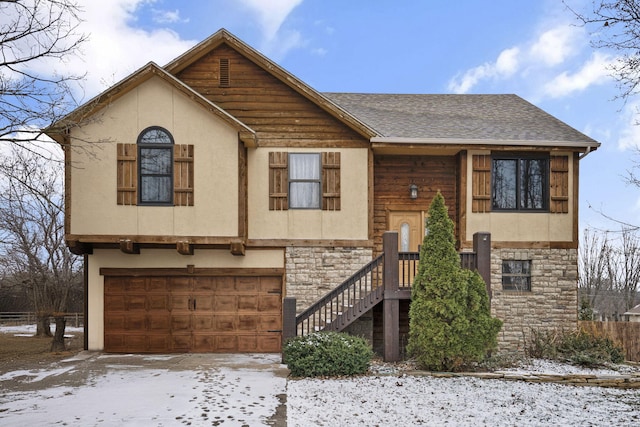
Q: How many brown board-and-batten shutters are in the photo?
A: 6